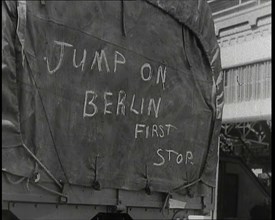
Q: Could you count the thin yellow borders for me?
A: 0